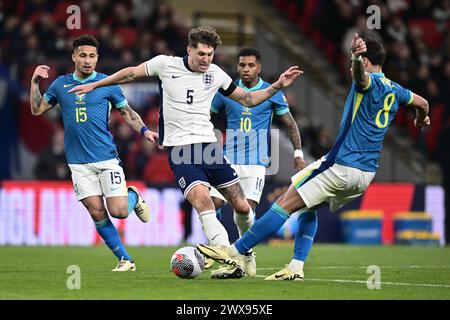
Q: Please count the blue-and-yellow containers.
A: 2